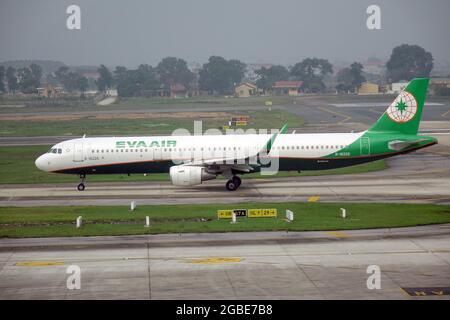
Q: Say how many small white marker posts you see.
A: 6